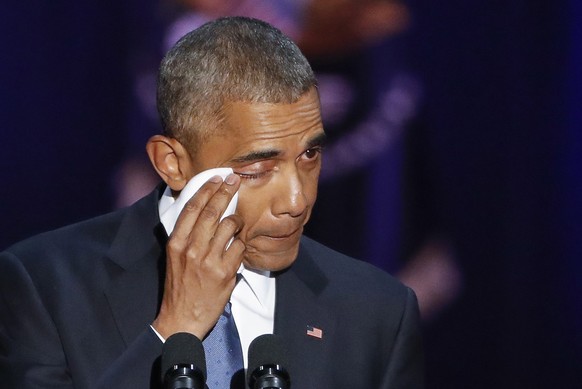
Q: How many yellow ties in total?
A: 0